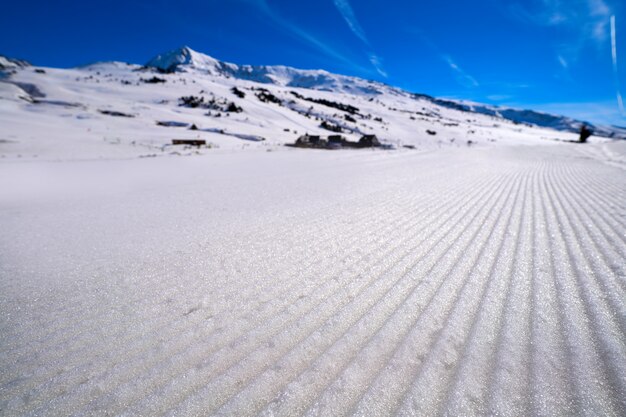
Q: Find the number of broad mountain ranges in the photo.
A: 1